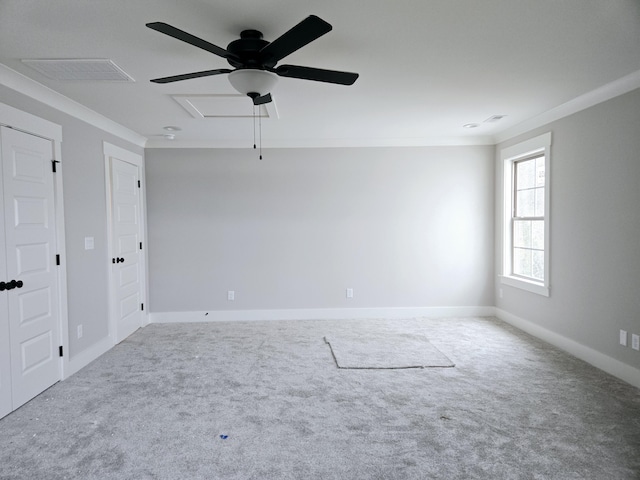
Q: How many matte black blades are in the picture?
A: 5